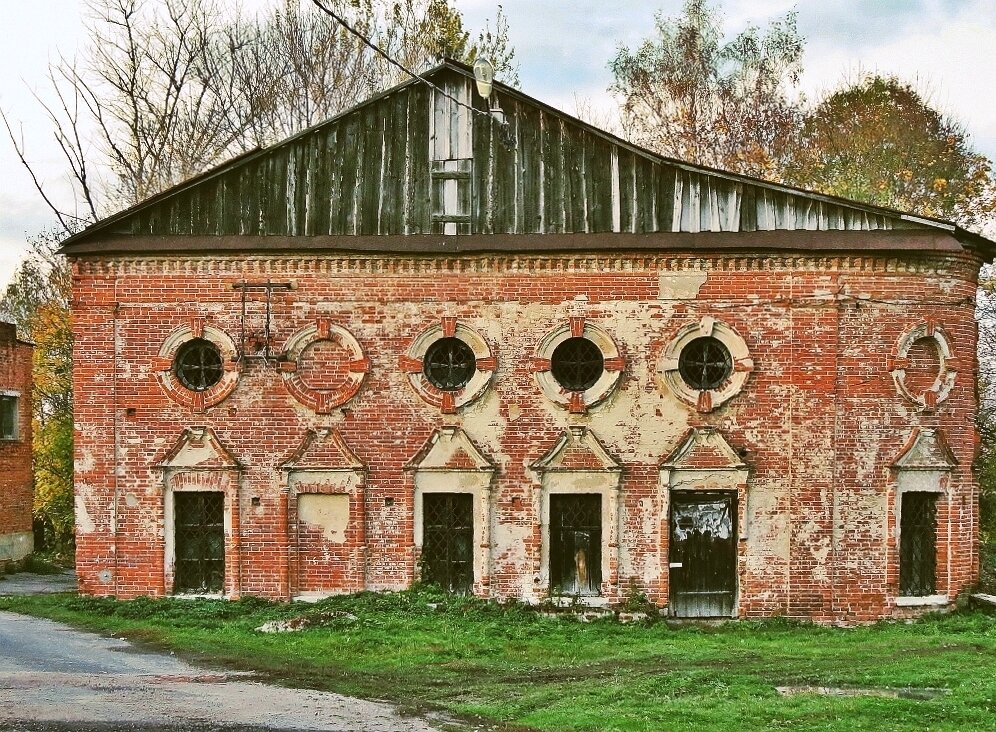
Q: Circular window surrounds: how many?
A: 6